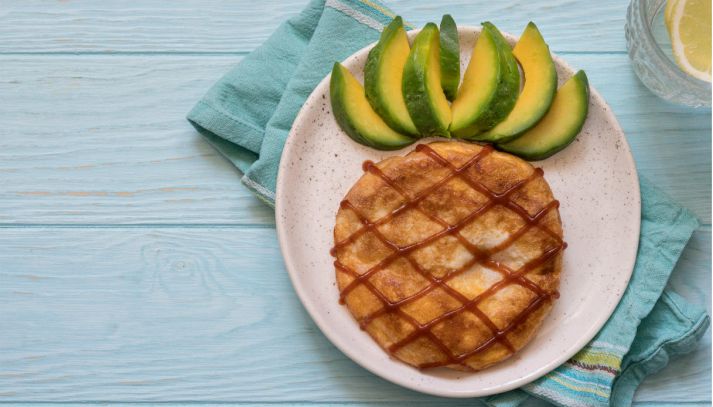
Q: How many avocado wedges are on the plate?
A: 7